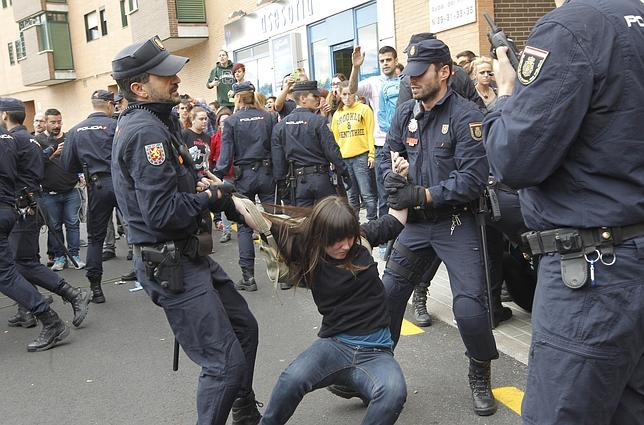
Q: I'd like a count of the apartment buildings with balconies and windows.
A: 1